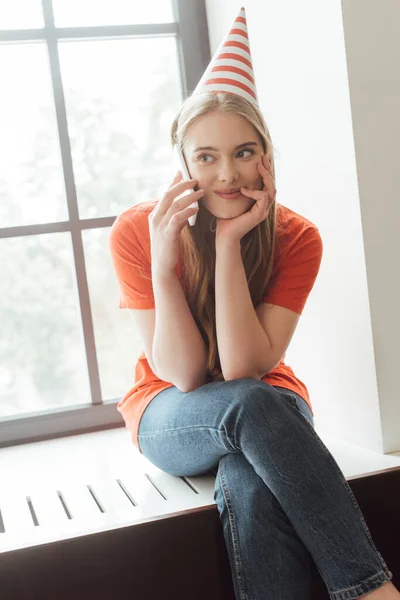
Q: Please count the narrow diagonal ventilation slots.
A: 7